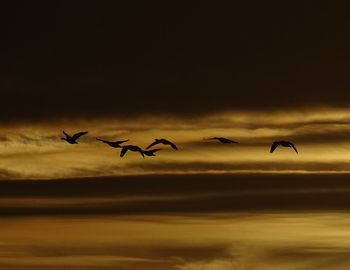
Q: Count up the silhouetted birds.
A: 7